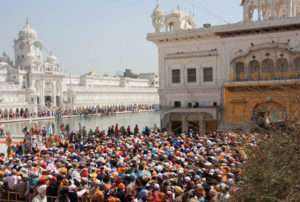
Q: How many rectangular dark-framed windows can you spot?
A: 3